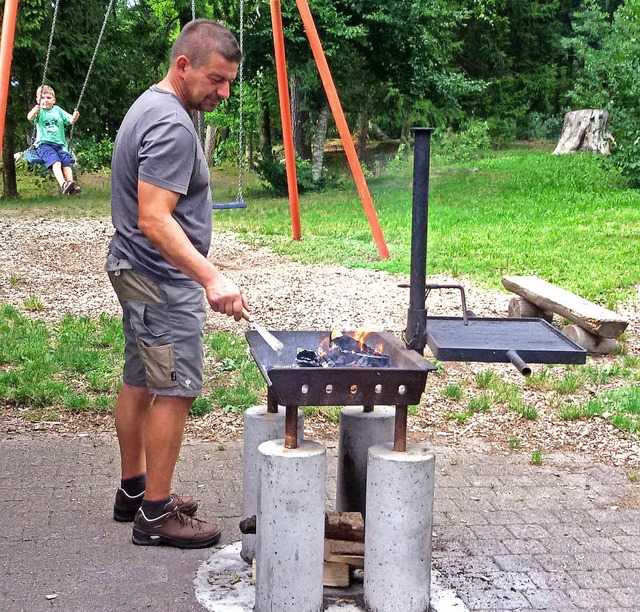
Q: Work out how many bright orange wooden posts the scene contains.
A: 3